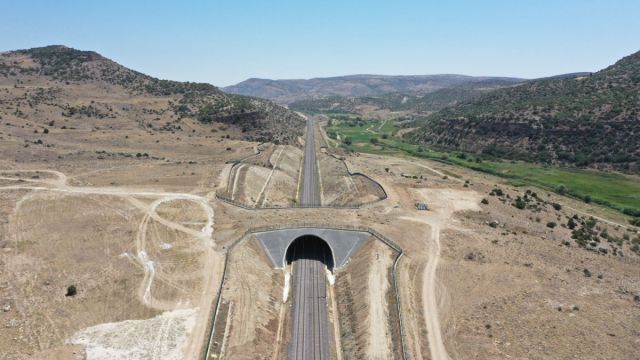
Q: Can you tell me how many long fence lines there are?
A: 2